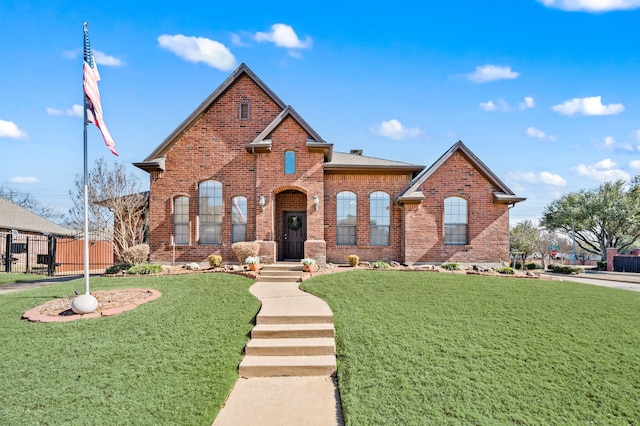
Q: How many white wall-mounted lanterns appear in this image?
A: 2